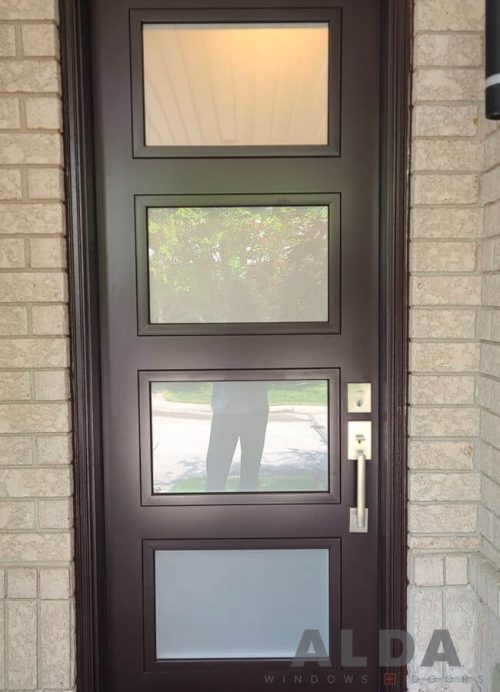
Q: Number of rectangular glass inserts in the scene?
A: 4